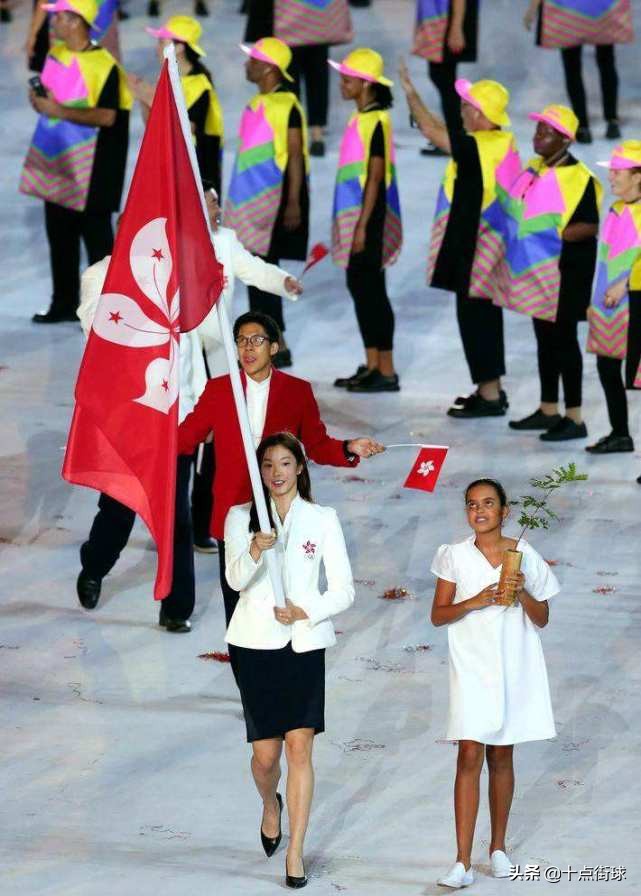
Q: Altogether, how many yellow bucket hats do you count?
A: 7